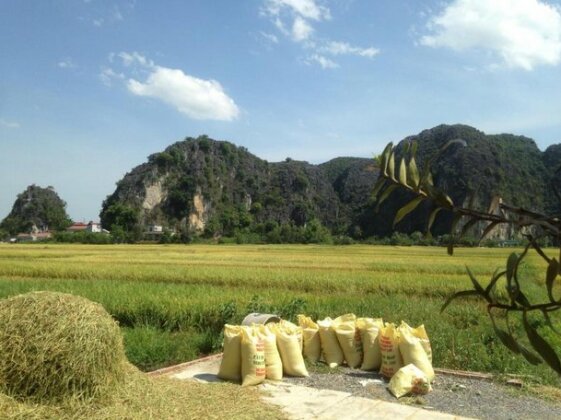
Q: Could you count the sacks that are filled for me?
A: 13